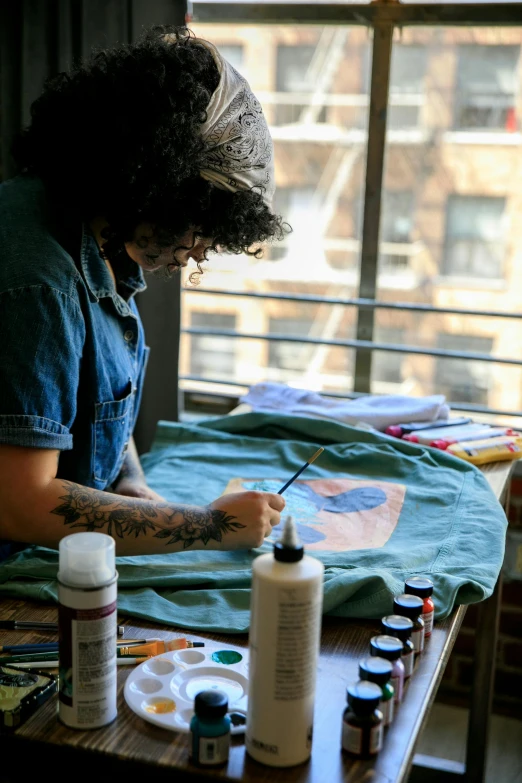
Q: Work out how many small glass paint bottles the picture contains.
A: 7